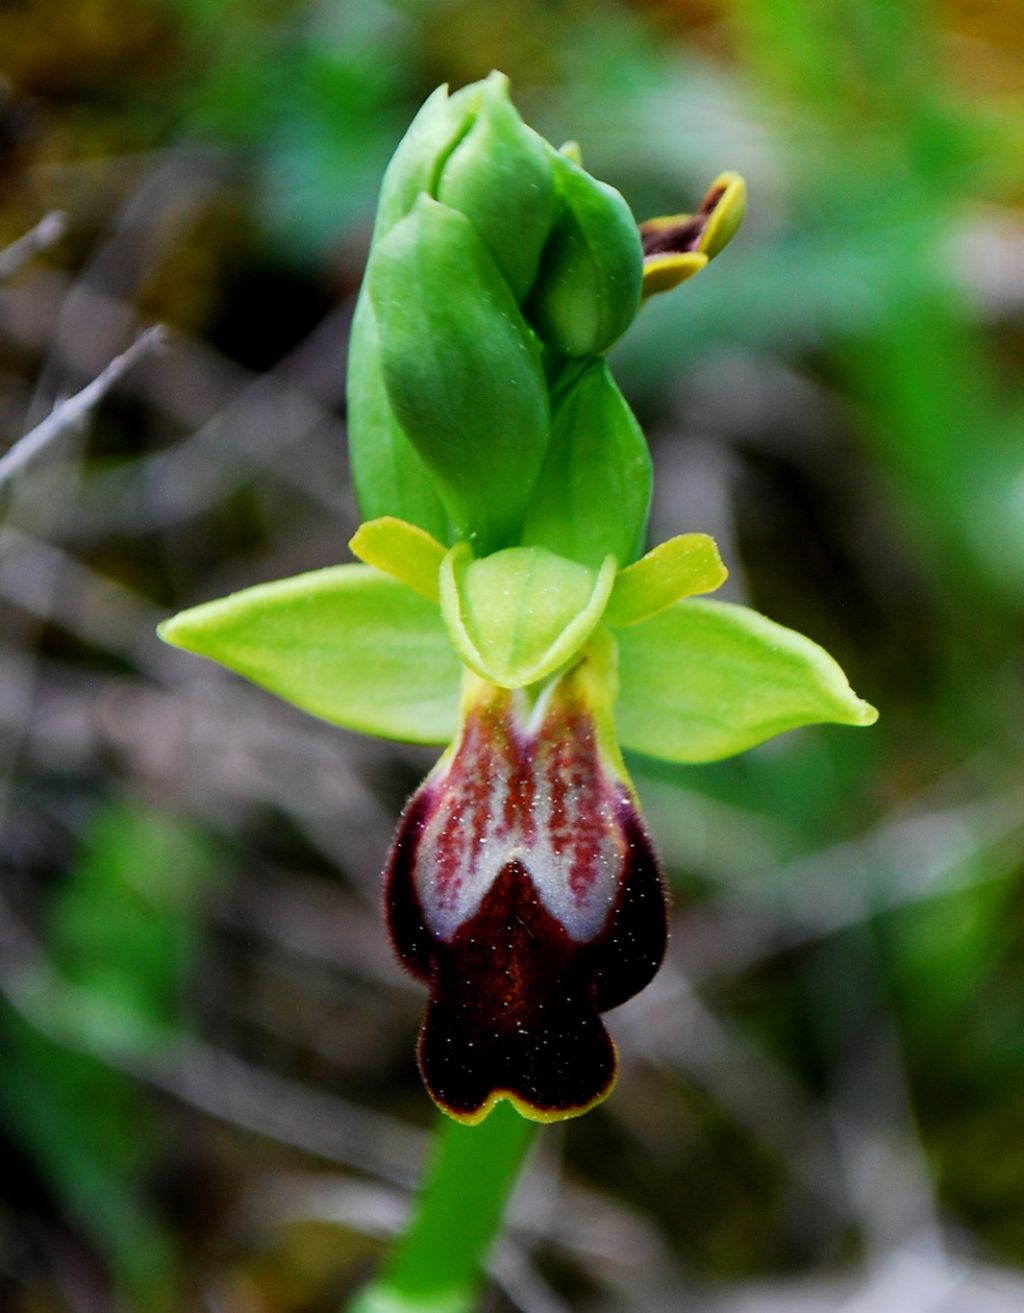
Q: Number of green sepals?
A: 3